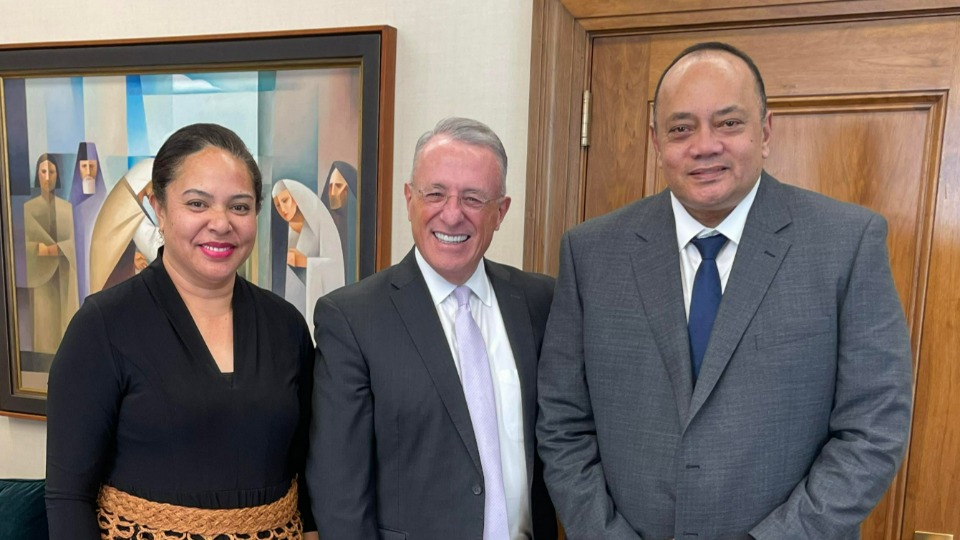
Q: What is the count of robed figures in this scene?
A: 5